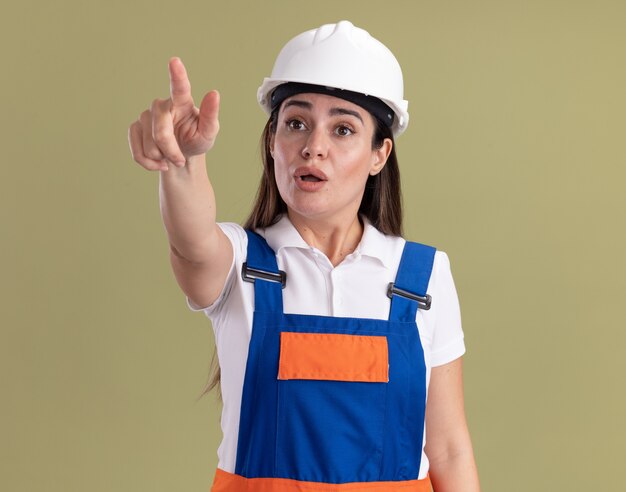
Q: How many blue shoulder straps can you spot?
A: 2